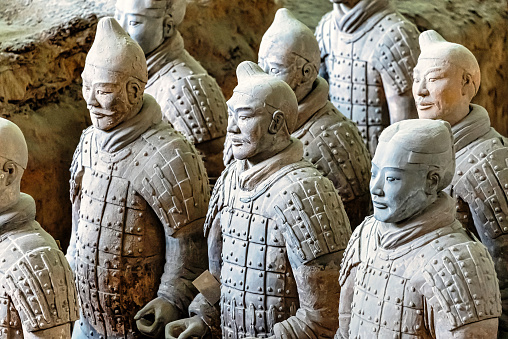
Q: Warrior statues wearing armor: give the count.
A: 8